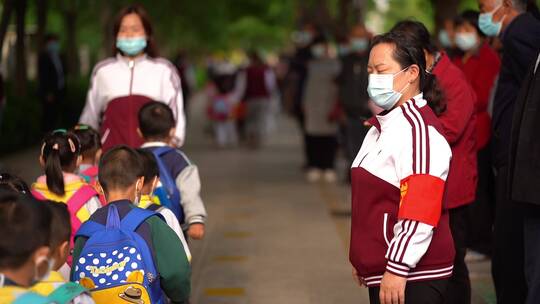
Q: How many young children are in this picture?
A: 8